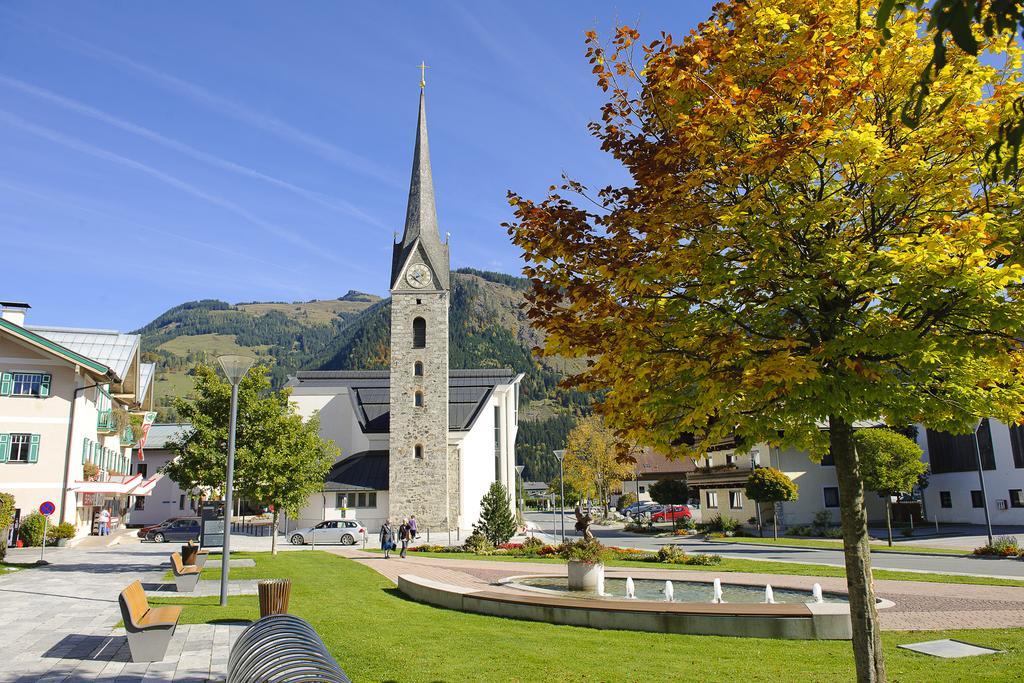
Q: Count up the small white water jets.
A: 6